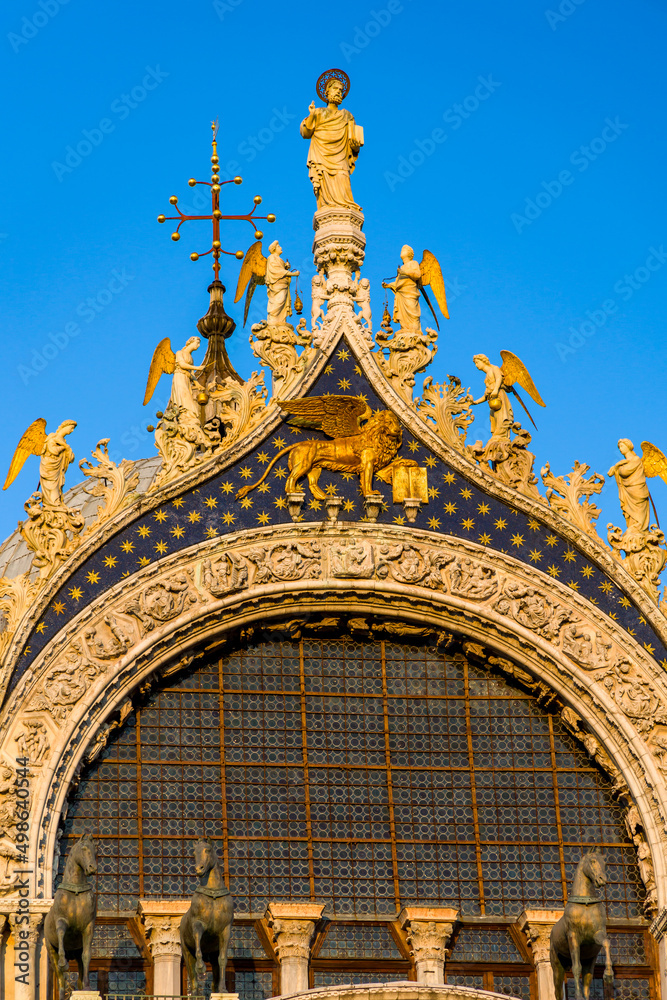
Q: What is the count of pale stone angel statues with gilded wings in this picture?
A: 6